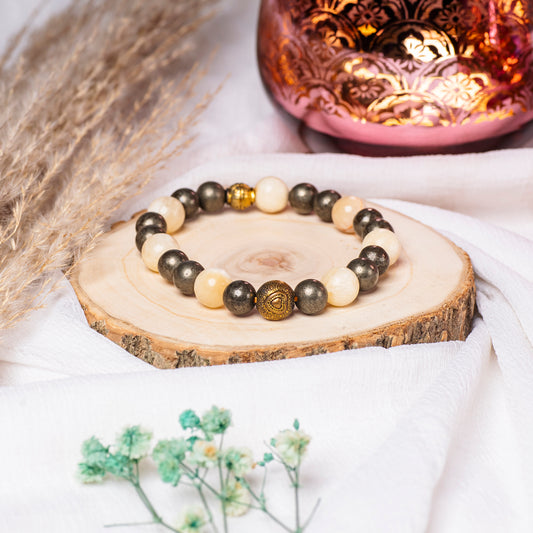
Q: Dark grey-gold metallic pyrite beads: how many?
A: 14